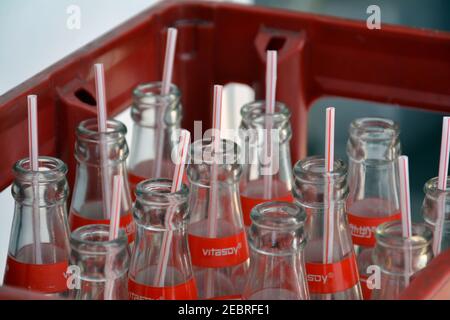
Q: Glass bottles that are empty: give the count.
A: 12